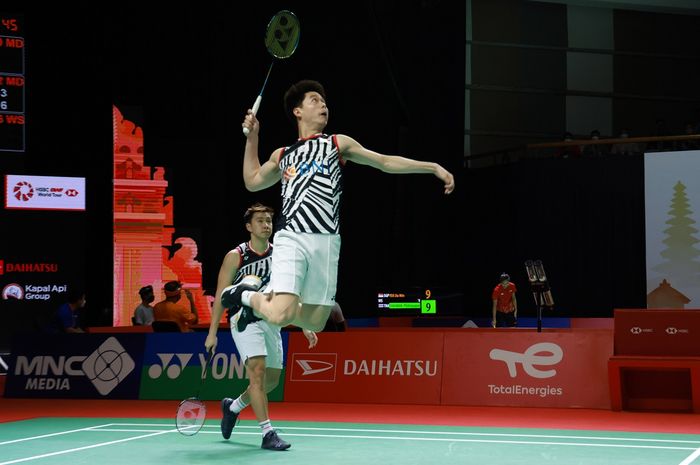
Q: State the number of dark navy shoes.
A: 2